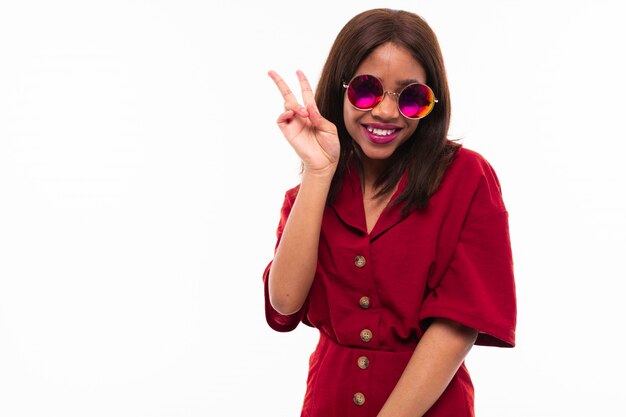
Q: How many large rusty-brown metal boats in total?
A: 0